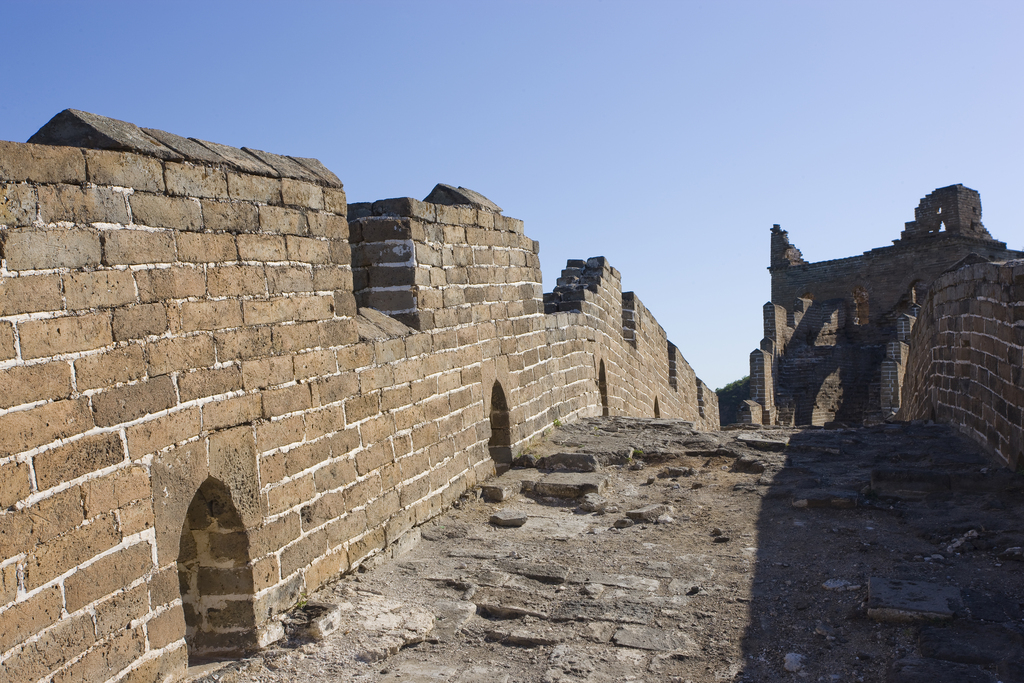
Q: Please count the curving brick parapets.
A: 2